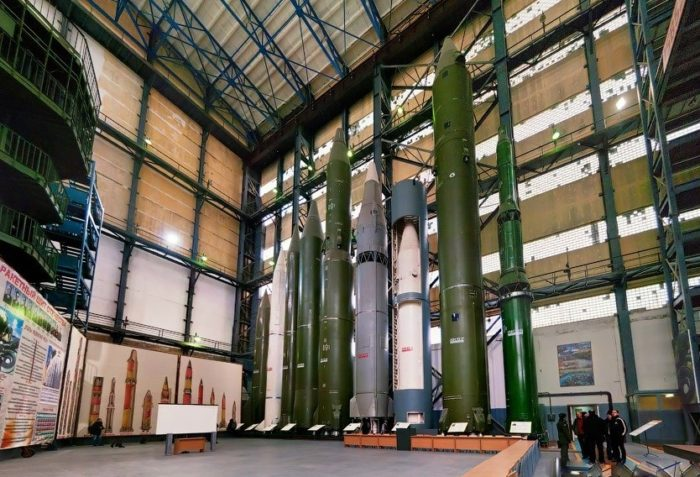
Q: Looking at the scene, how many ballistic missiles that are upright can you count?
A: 9